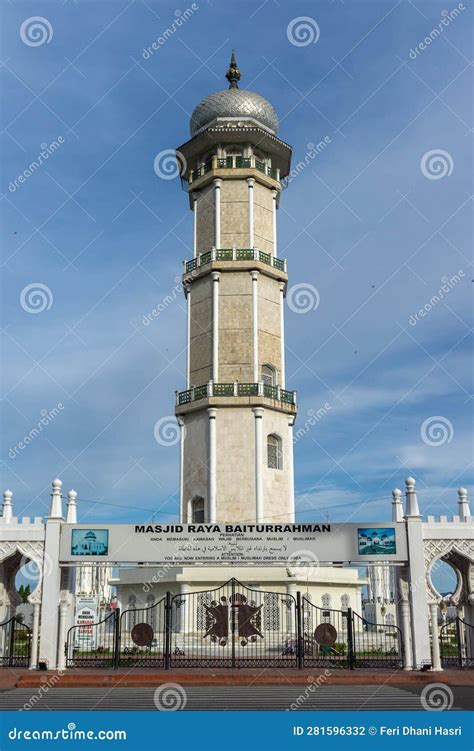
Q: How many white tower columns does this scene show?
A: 12